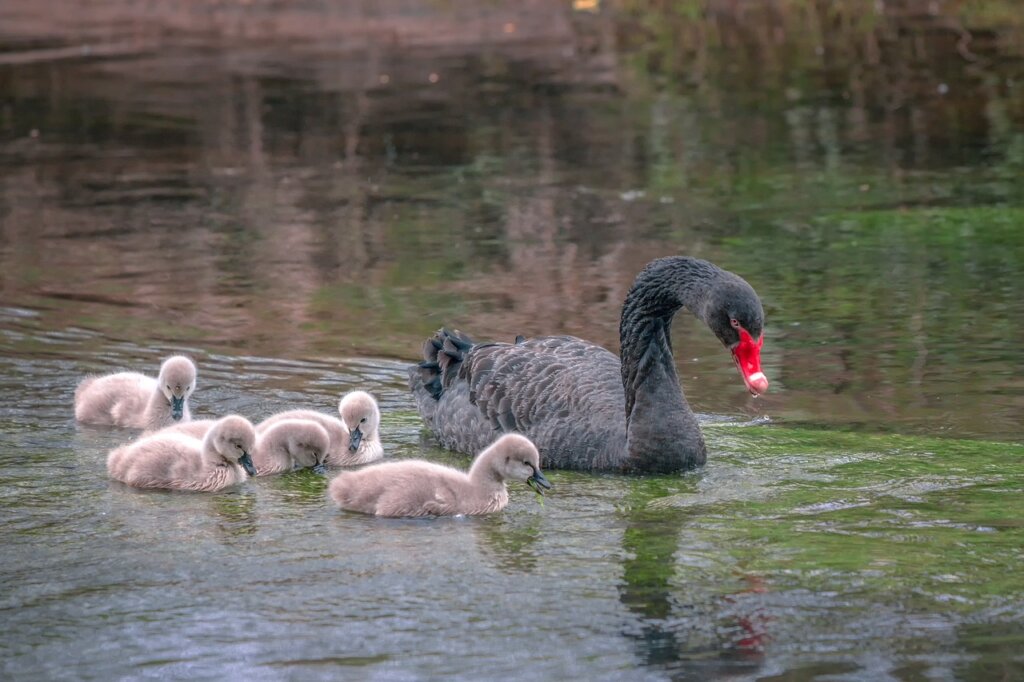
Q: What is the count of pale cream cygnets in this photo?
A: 5